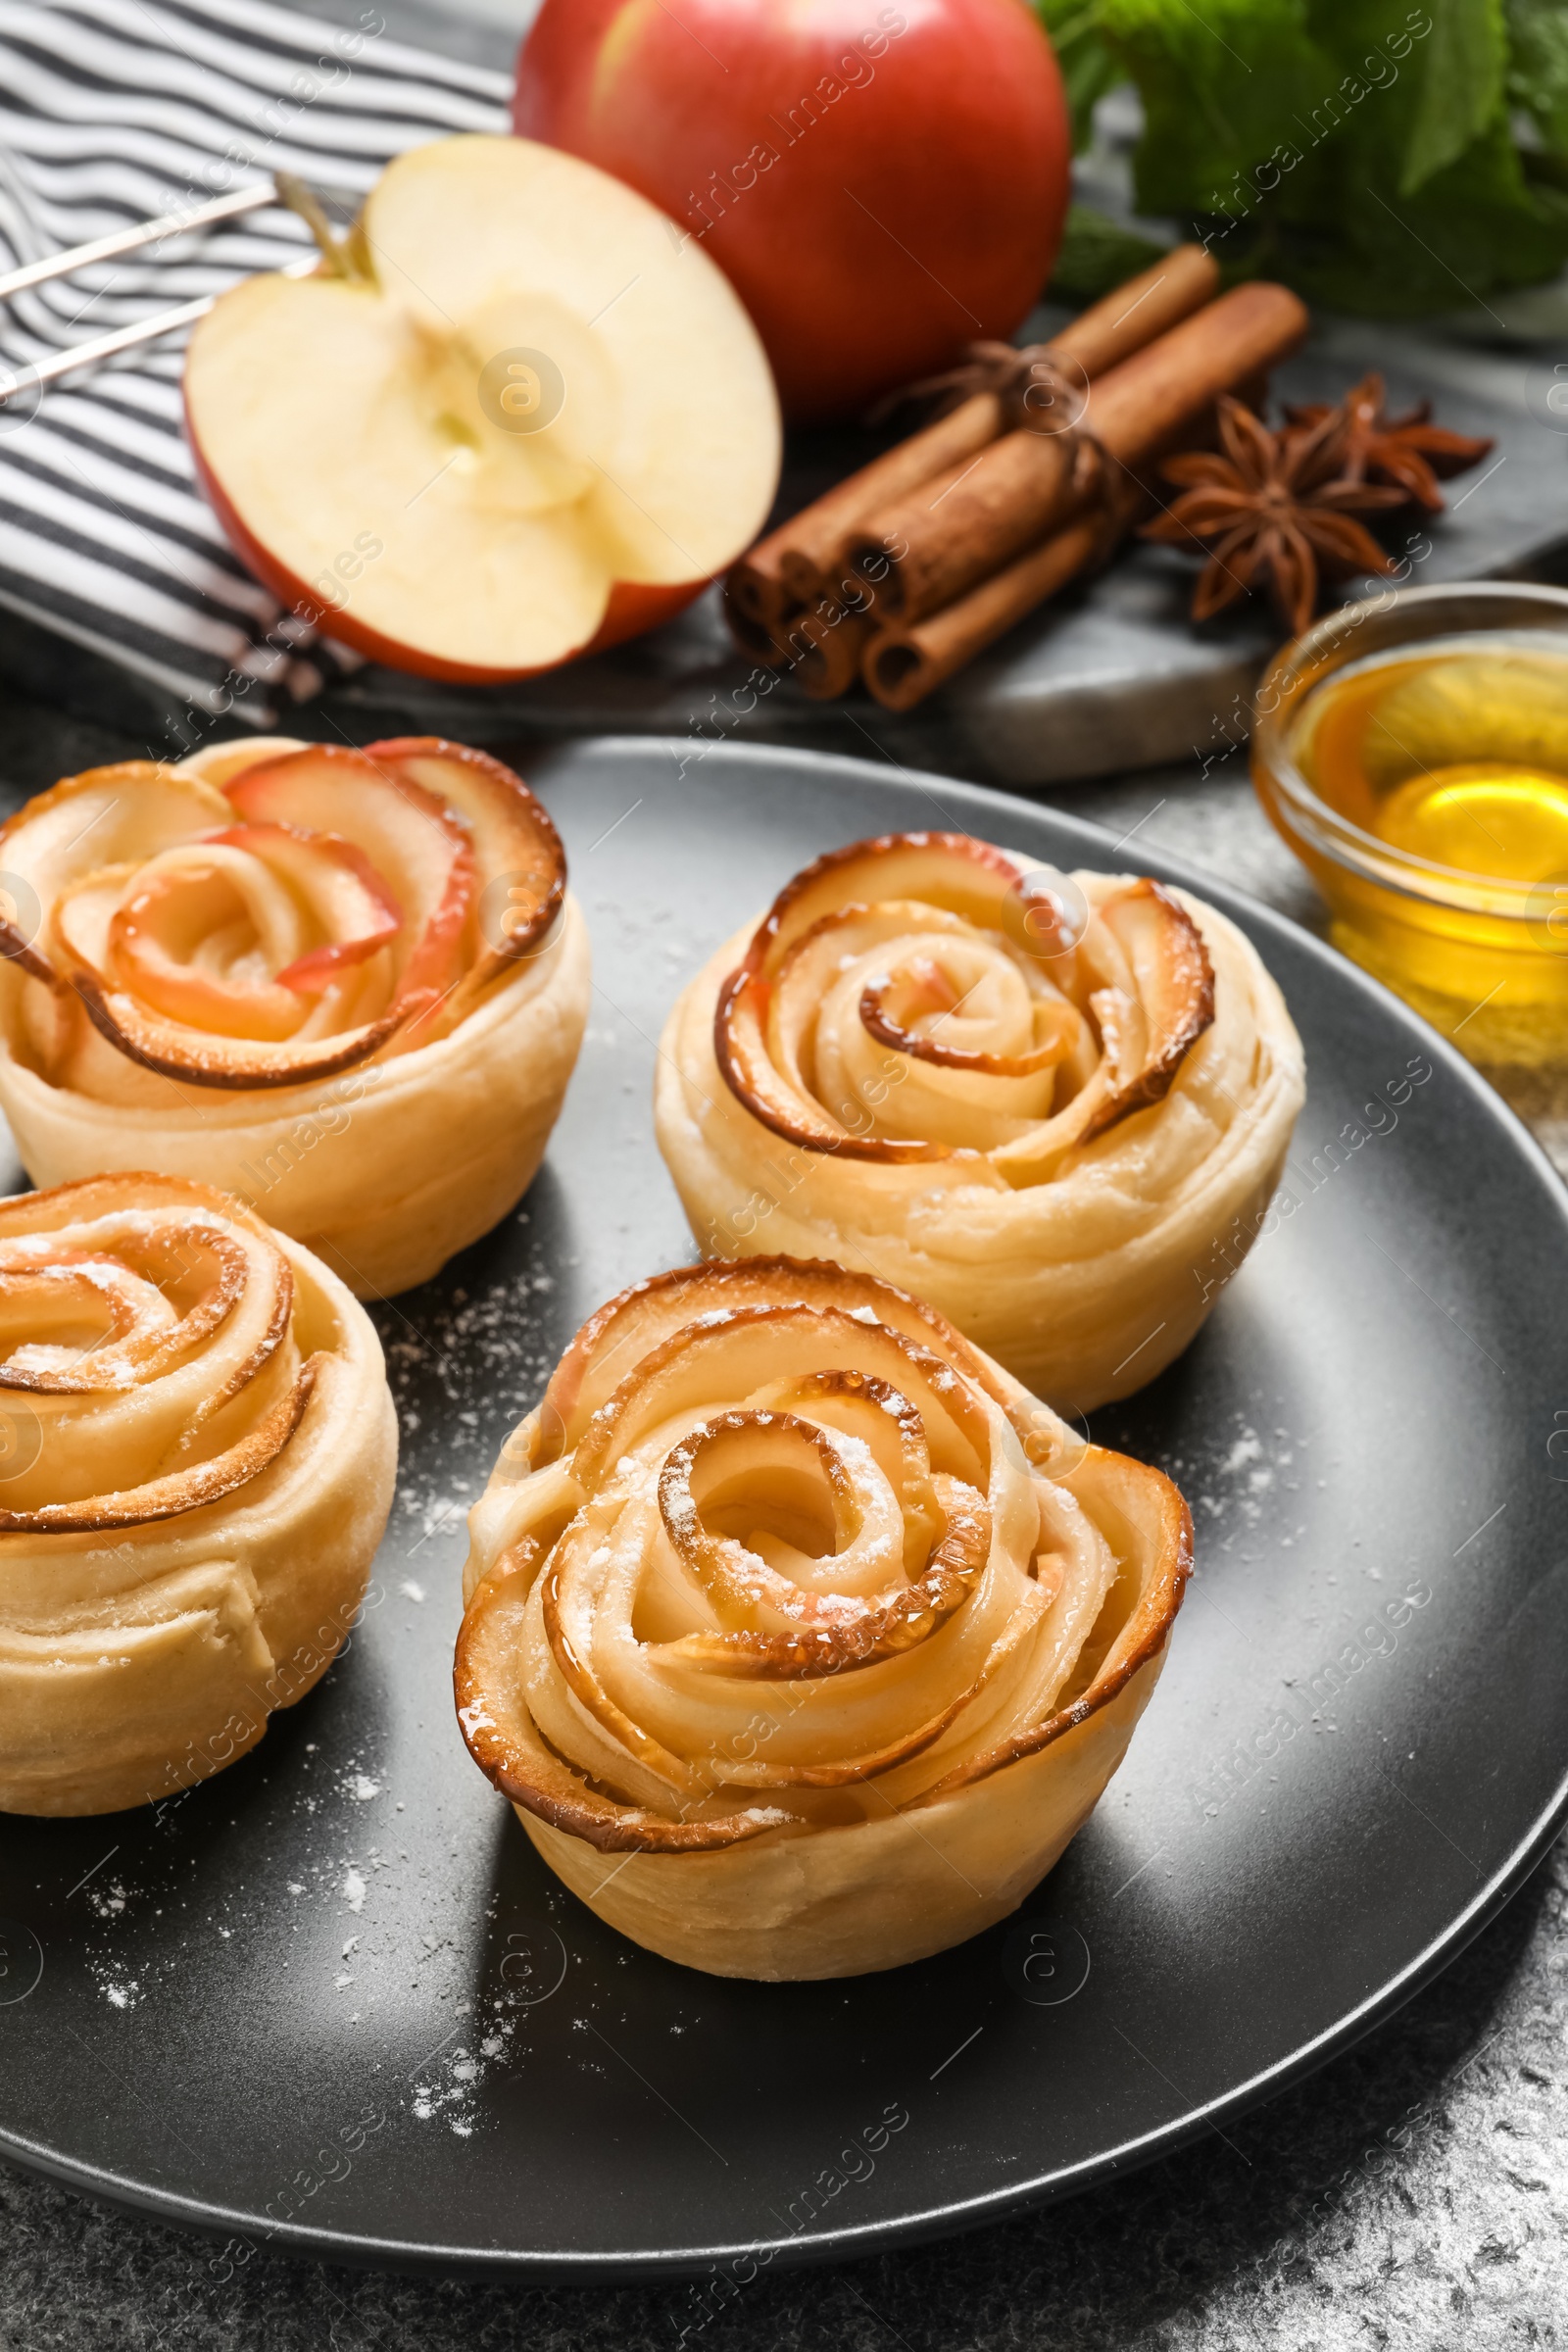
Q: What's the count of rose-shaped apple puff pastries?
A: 4